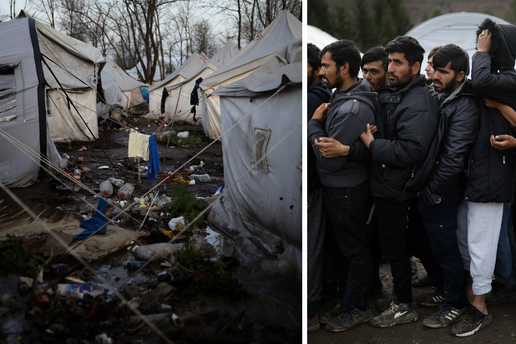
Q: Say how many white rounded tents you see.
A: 2